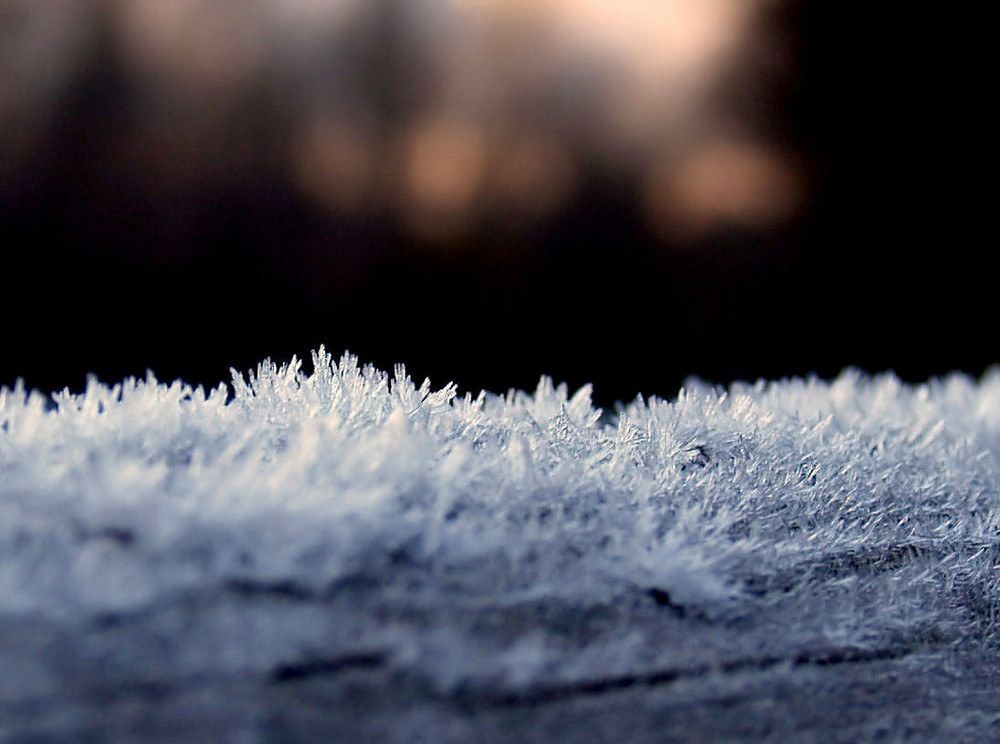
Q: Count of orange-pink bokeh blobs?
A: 4